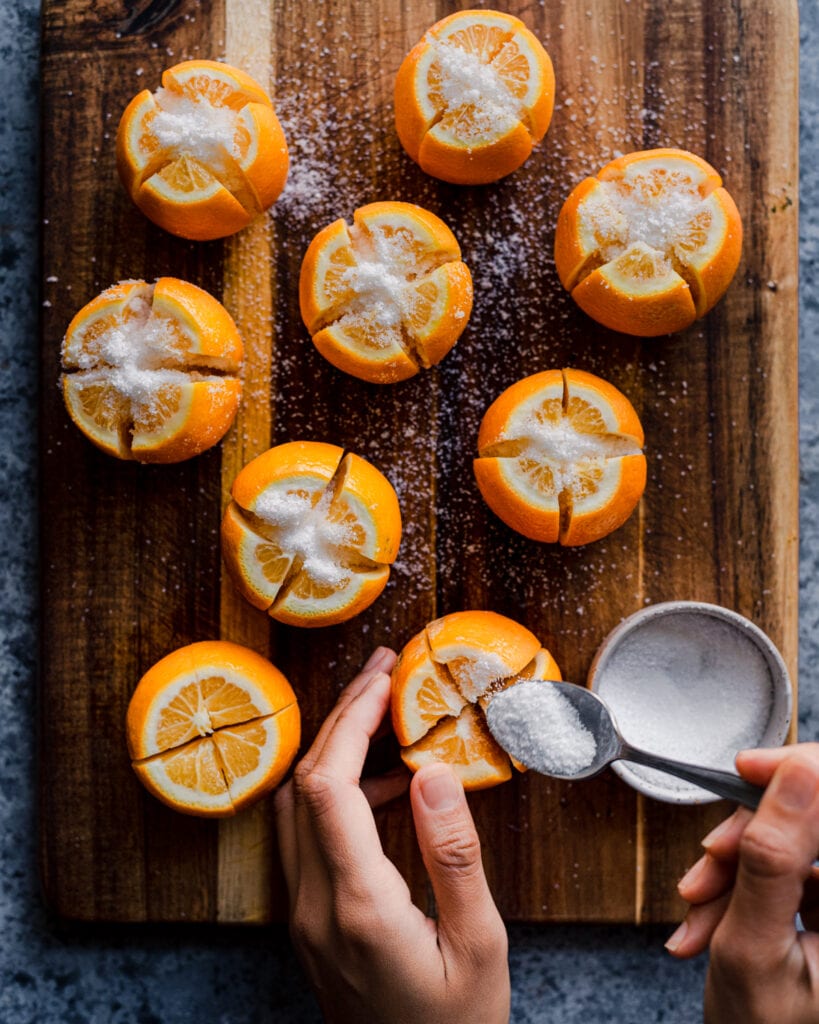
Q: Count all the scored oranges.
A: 9